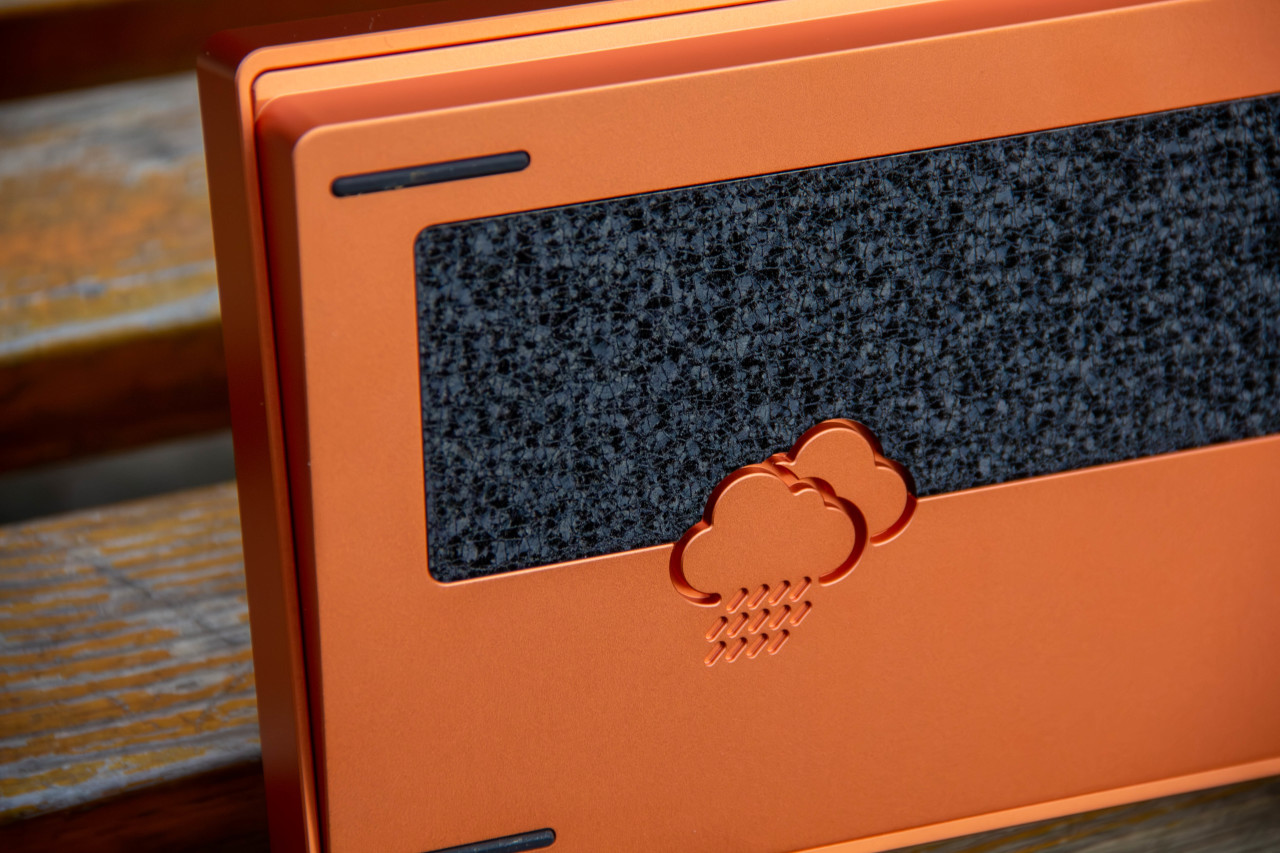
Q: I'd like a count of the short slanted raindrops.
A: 13